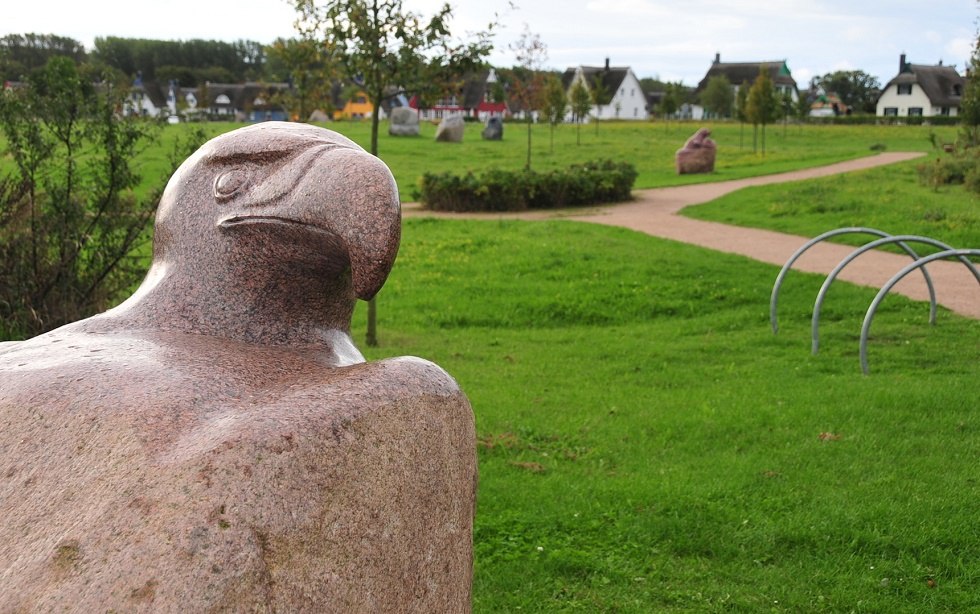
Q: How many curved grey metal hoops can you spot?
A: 3